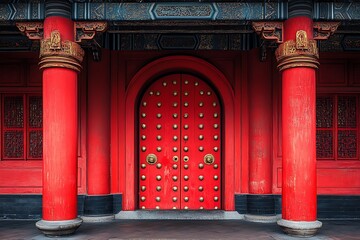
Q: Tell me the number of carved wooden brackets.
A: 4